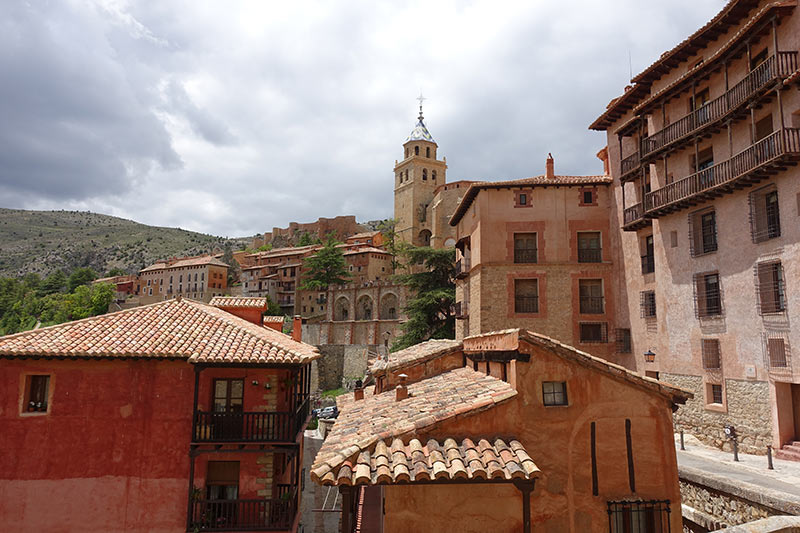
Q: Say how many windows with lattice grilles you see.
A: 11